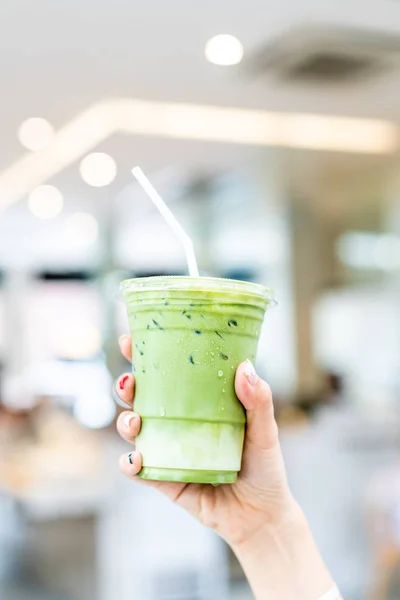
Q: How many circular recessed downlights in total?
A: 5